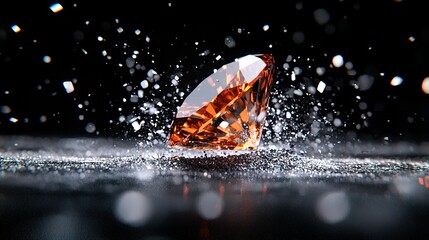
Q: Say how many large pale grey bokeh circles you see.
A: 3